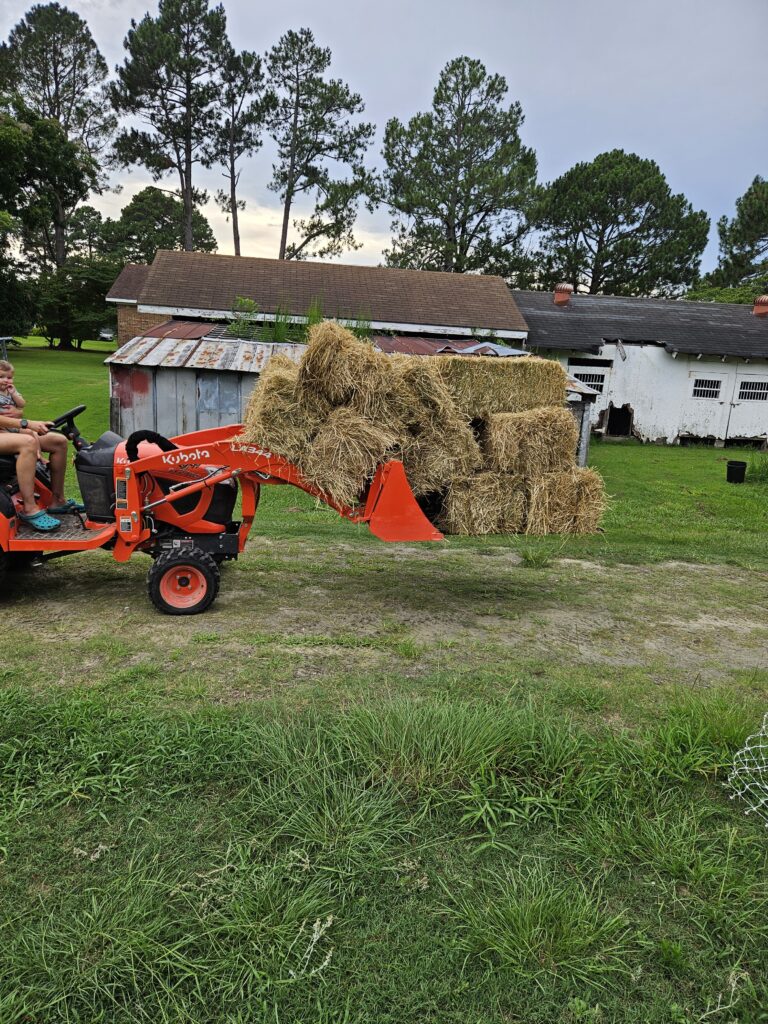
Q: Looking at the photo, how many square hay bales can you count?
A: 4